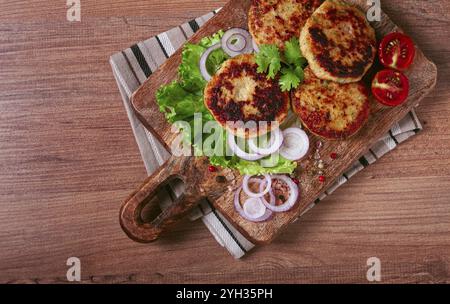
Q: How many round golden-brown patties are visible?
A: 4